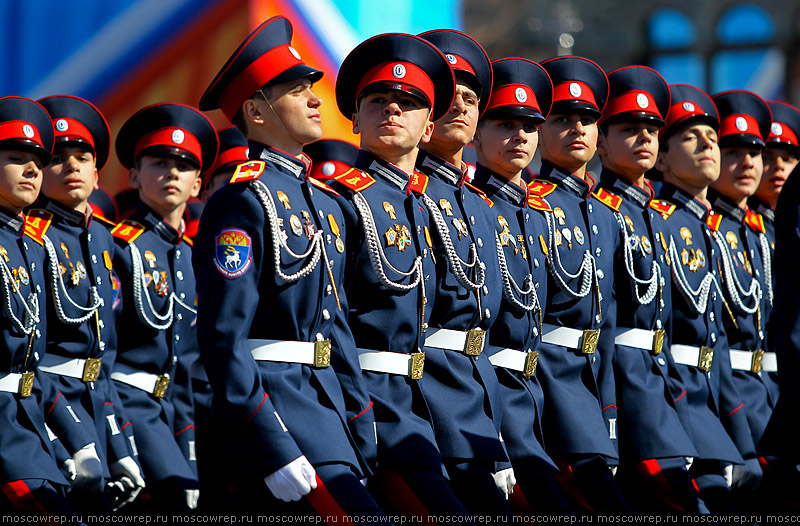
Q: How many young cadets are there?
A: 12